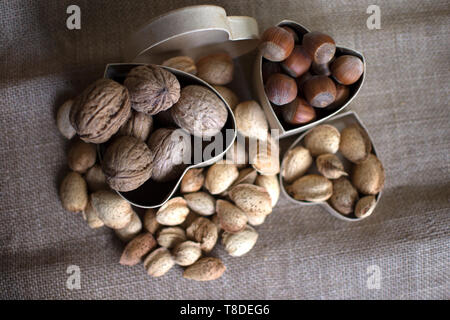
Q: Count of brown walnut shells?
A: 6